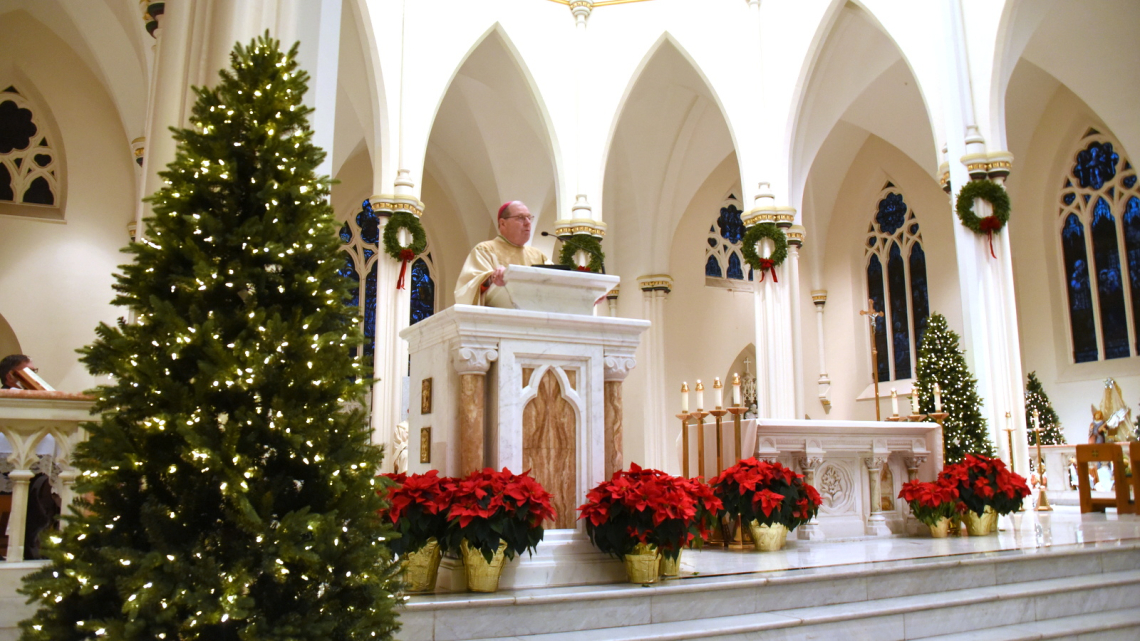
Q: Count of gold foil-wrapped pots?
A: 7